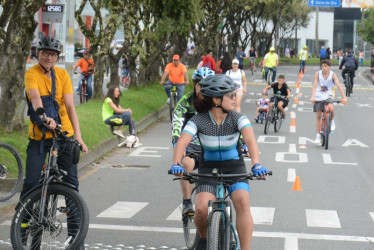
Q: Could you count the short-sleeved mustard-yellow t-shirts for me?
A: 1